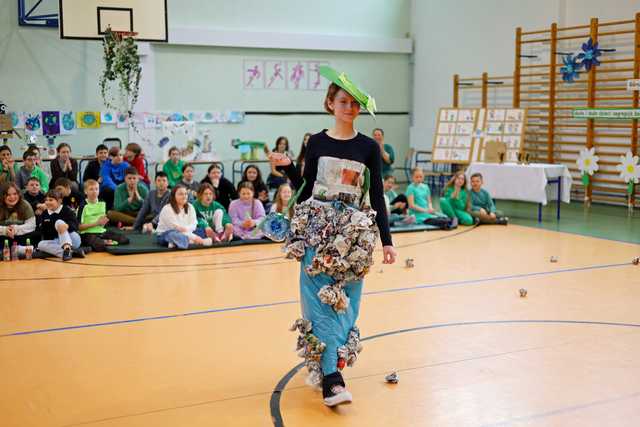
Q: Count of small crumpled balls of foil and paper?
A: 5